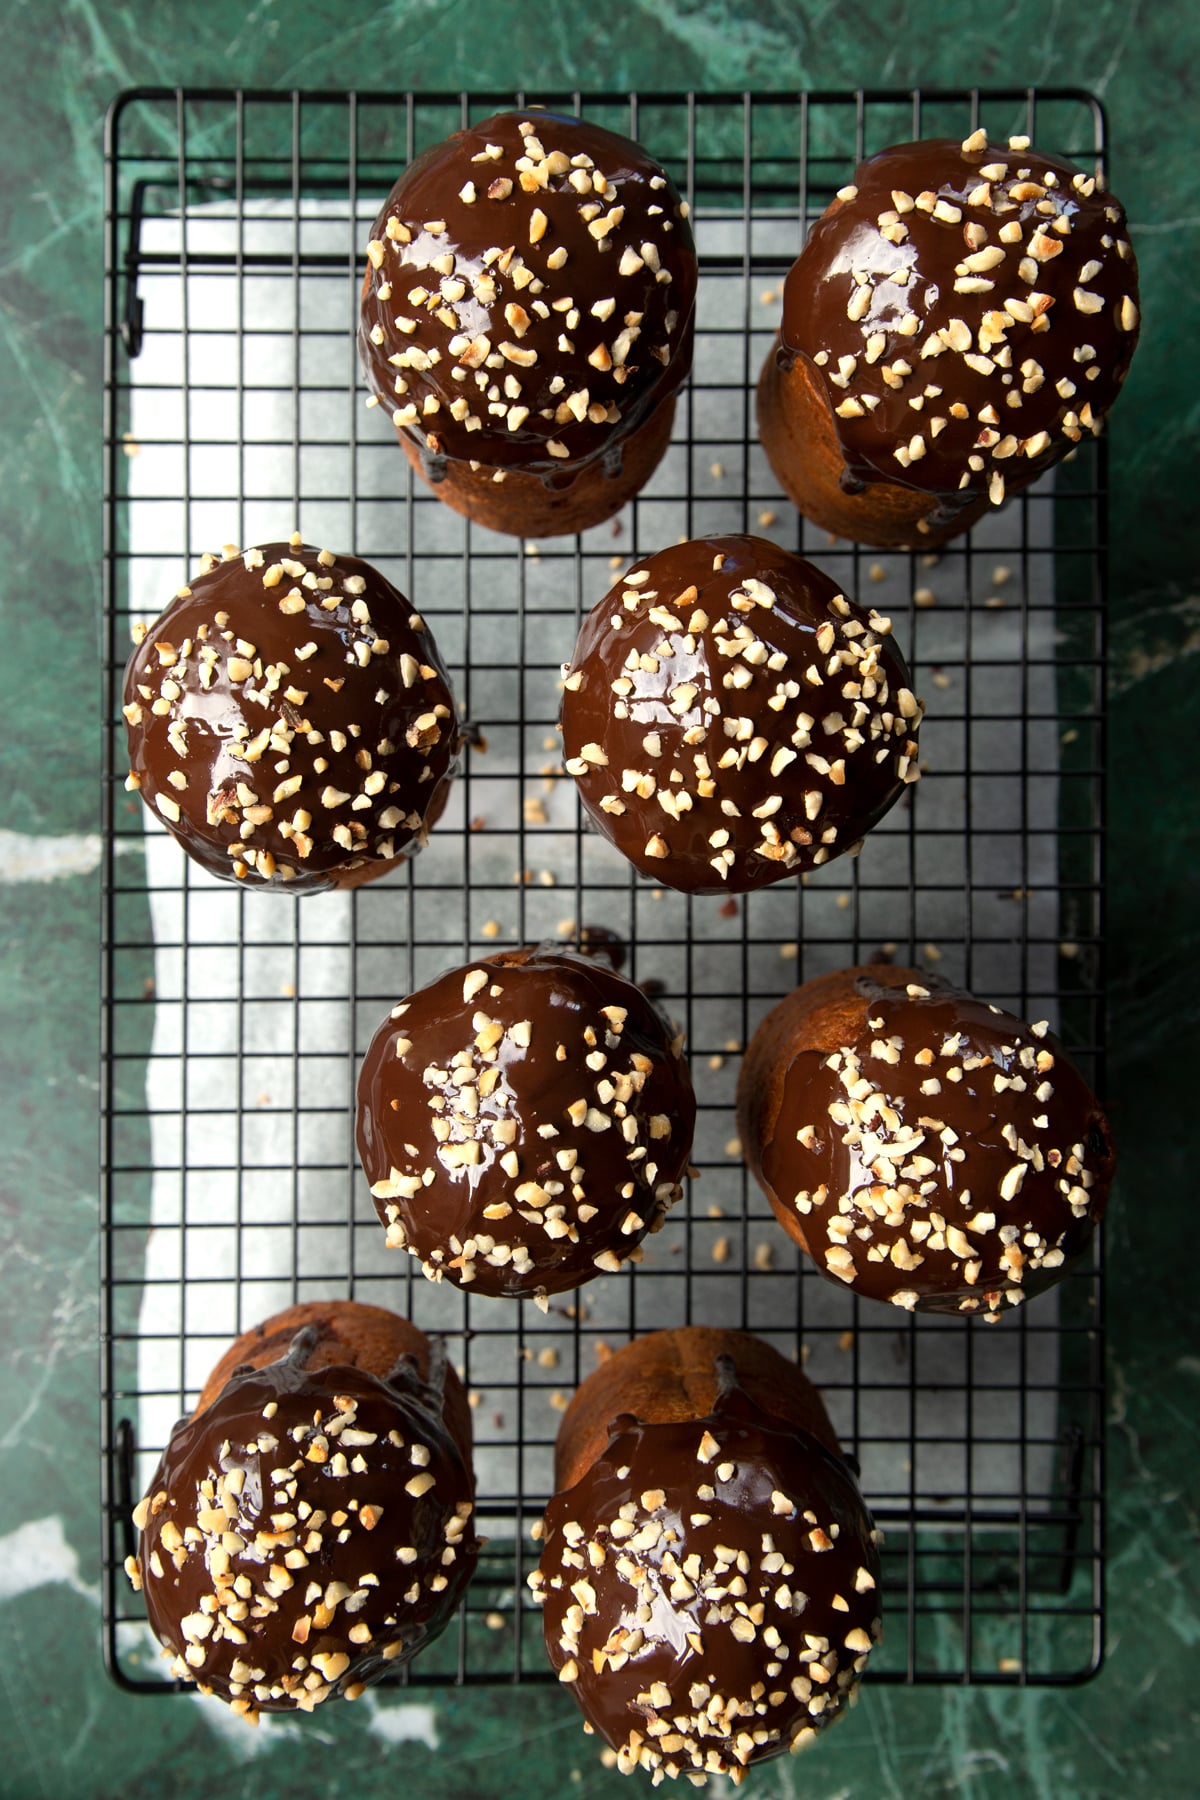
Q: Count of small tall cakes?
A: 8